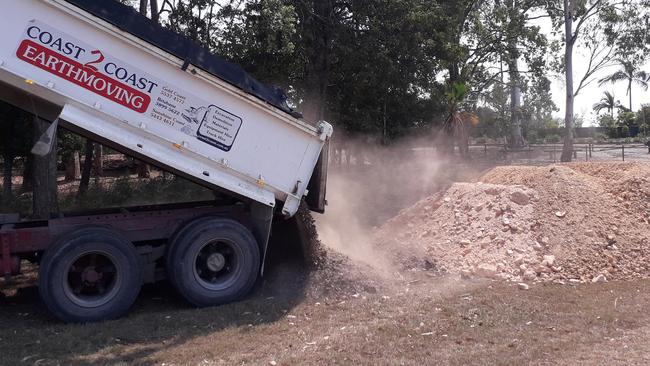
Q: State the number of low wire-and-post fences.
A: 1